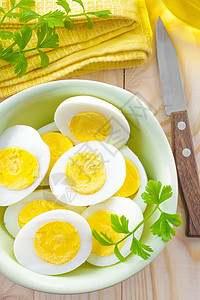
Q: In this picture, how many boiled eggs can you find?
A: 8